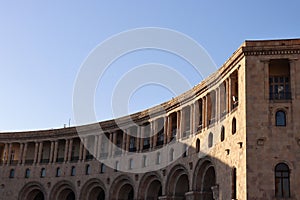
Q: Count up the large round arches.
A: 7